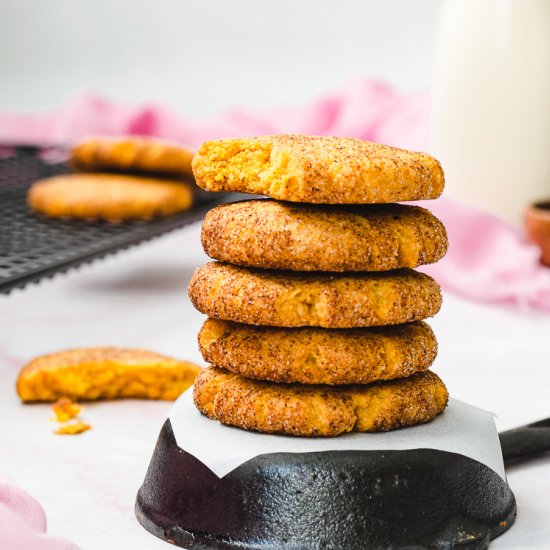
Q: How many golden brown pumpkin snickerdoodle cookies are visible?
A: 8